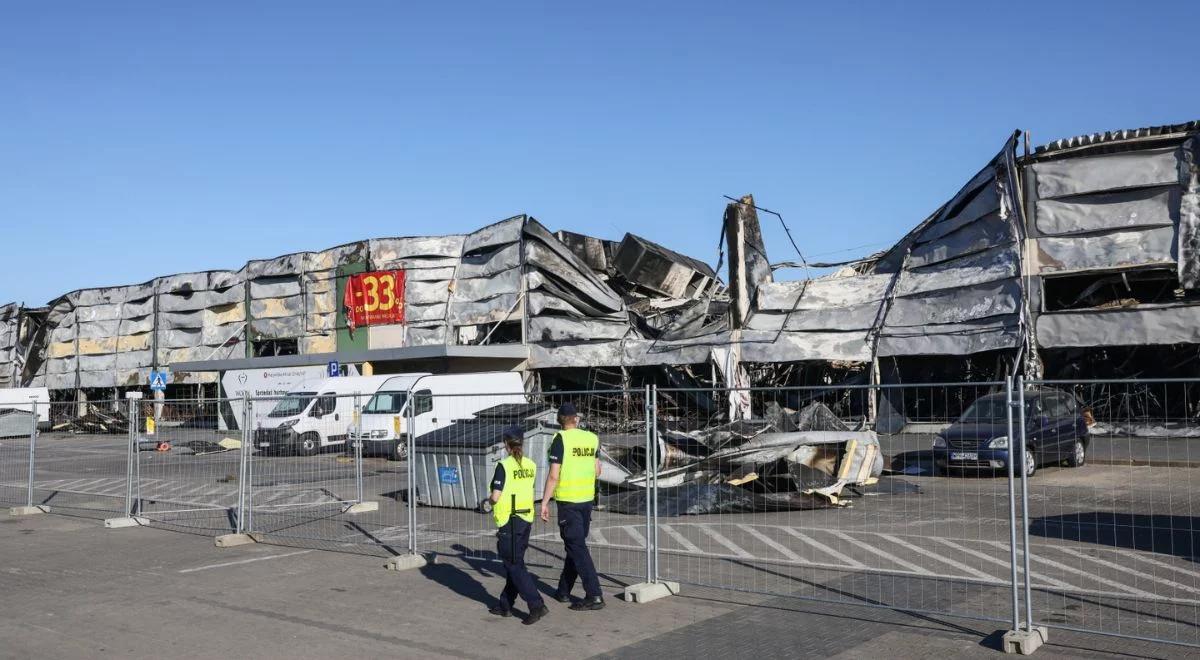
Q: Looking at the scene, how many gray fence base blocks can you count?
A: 7